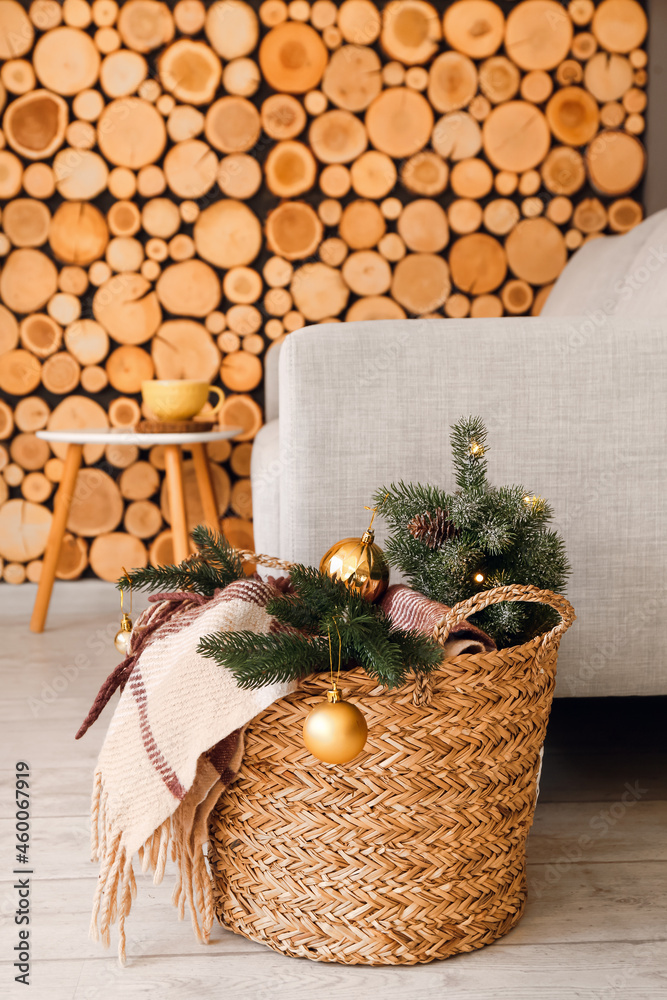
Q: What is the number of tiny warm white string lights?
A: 3